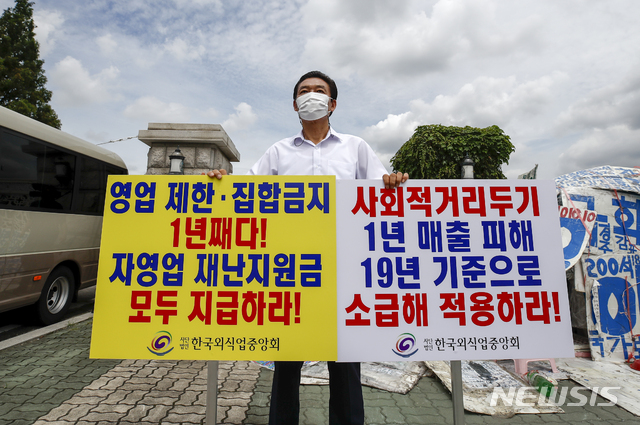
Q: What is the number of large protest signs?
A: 2